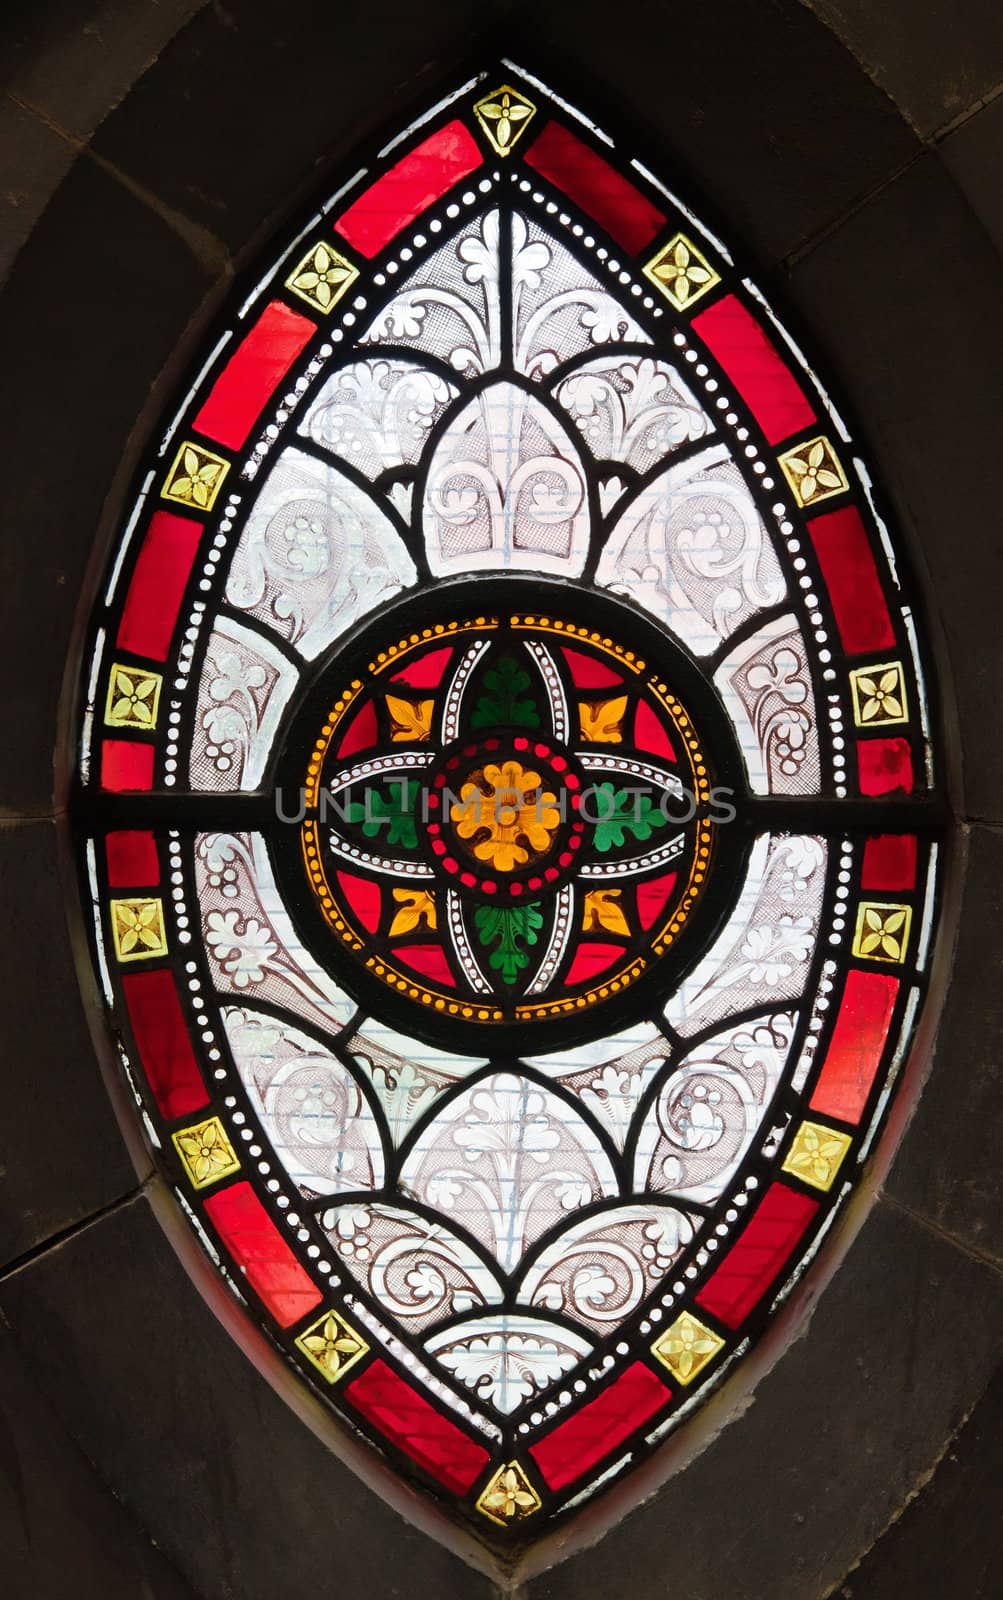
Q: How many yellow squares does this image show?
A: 14